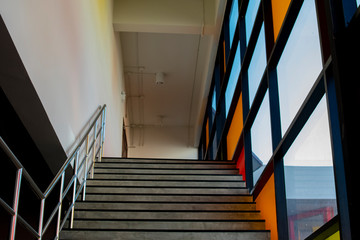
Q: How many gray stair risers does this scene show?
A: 11